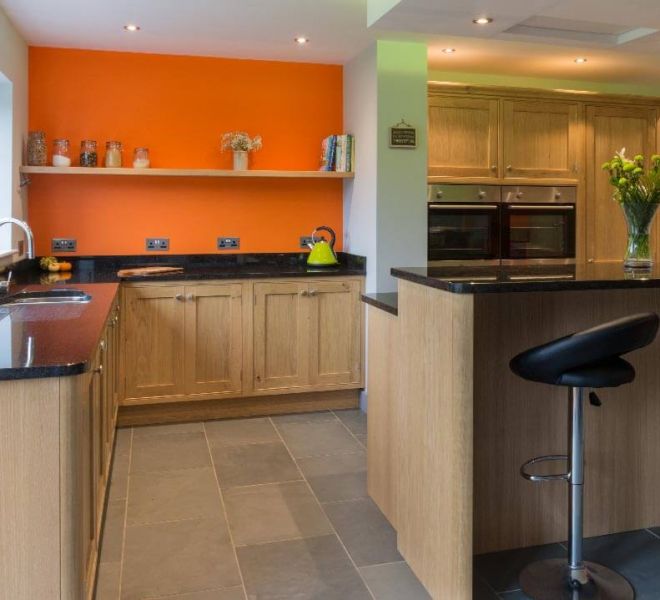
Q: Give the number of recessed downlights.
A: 5